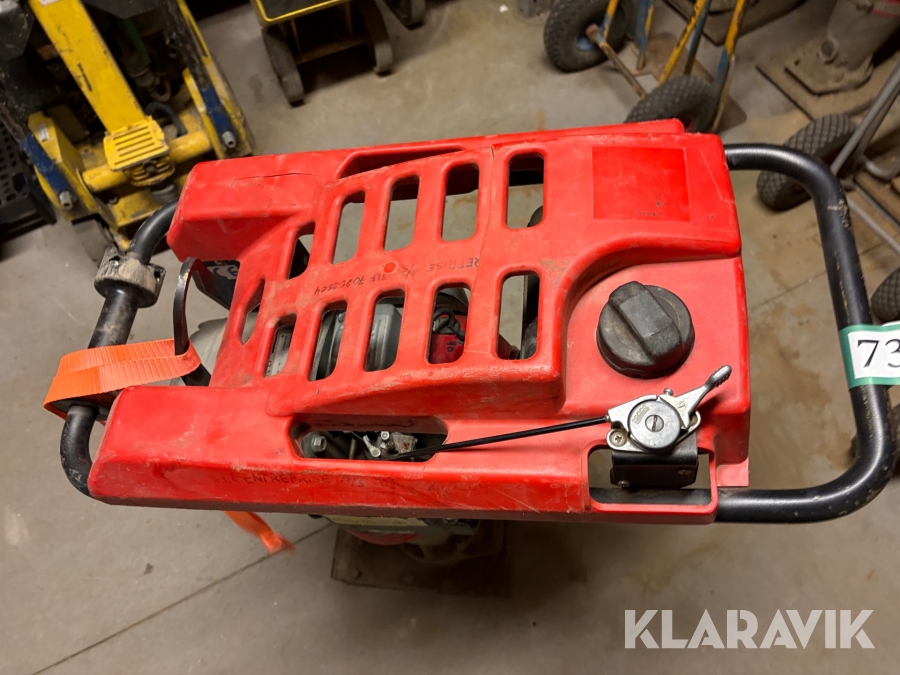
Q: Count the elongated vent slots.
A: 11